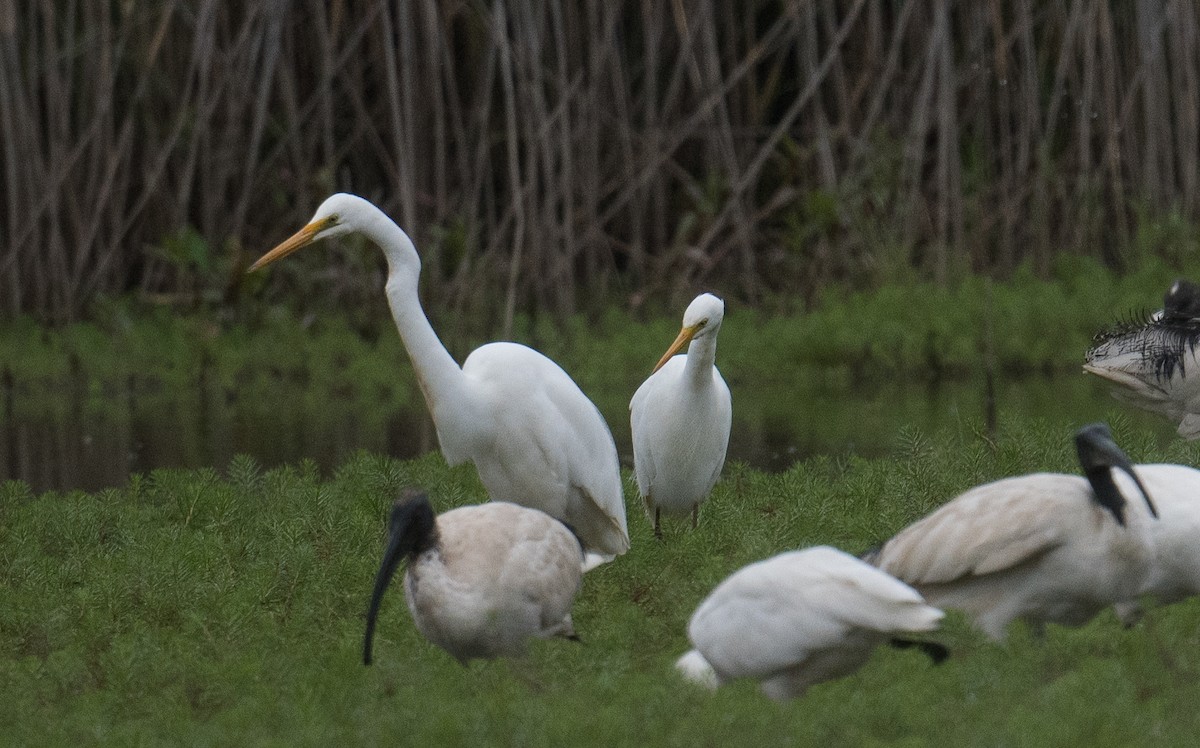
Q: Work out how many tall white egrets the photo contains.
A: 2